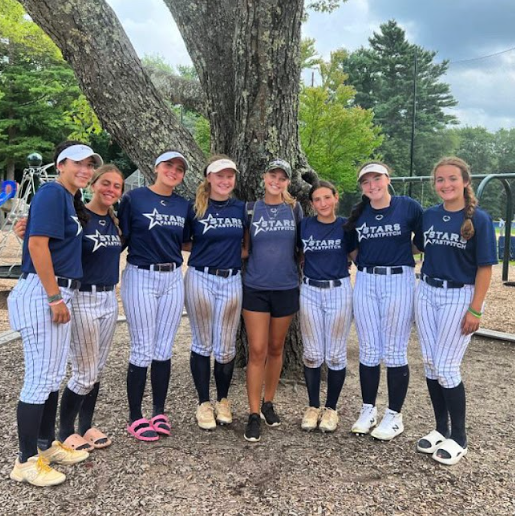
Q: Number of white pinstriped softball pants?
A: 7